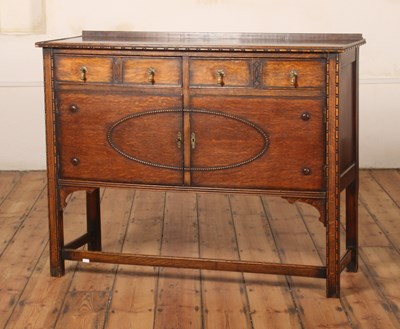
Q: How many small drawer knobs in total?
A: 4